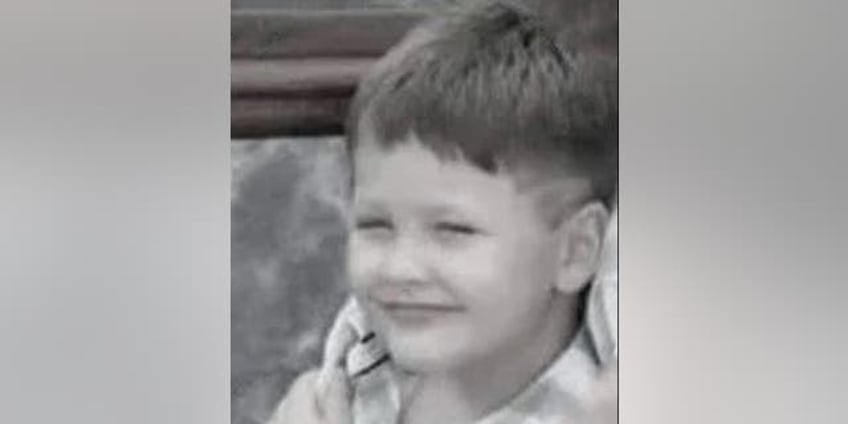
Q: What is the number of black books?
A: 0